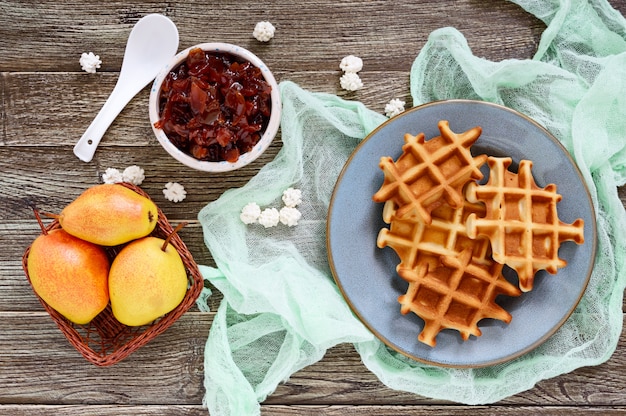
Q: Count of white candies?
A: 12